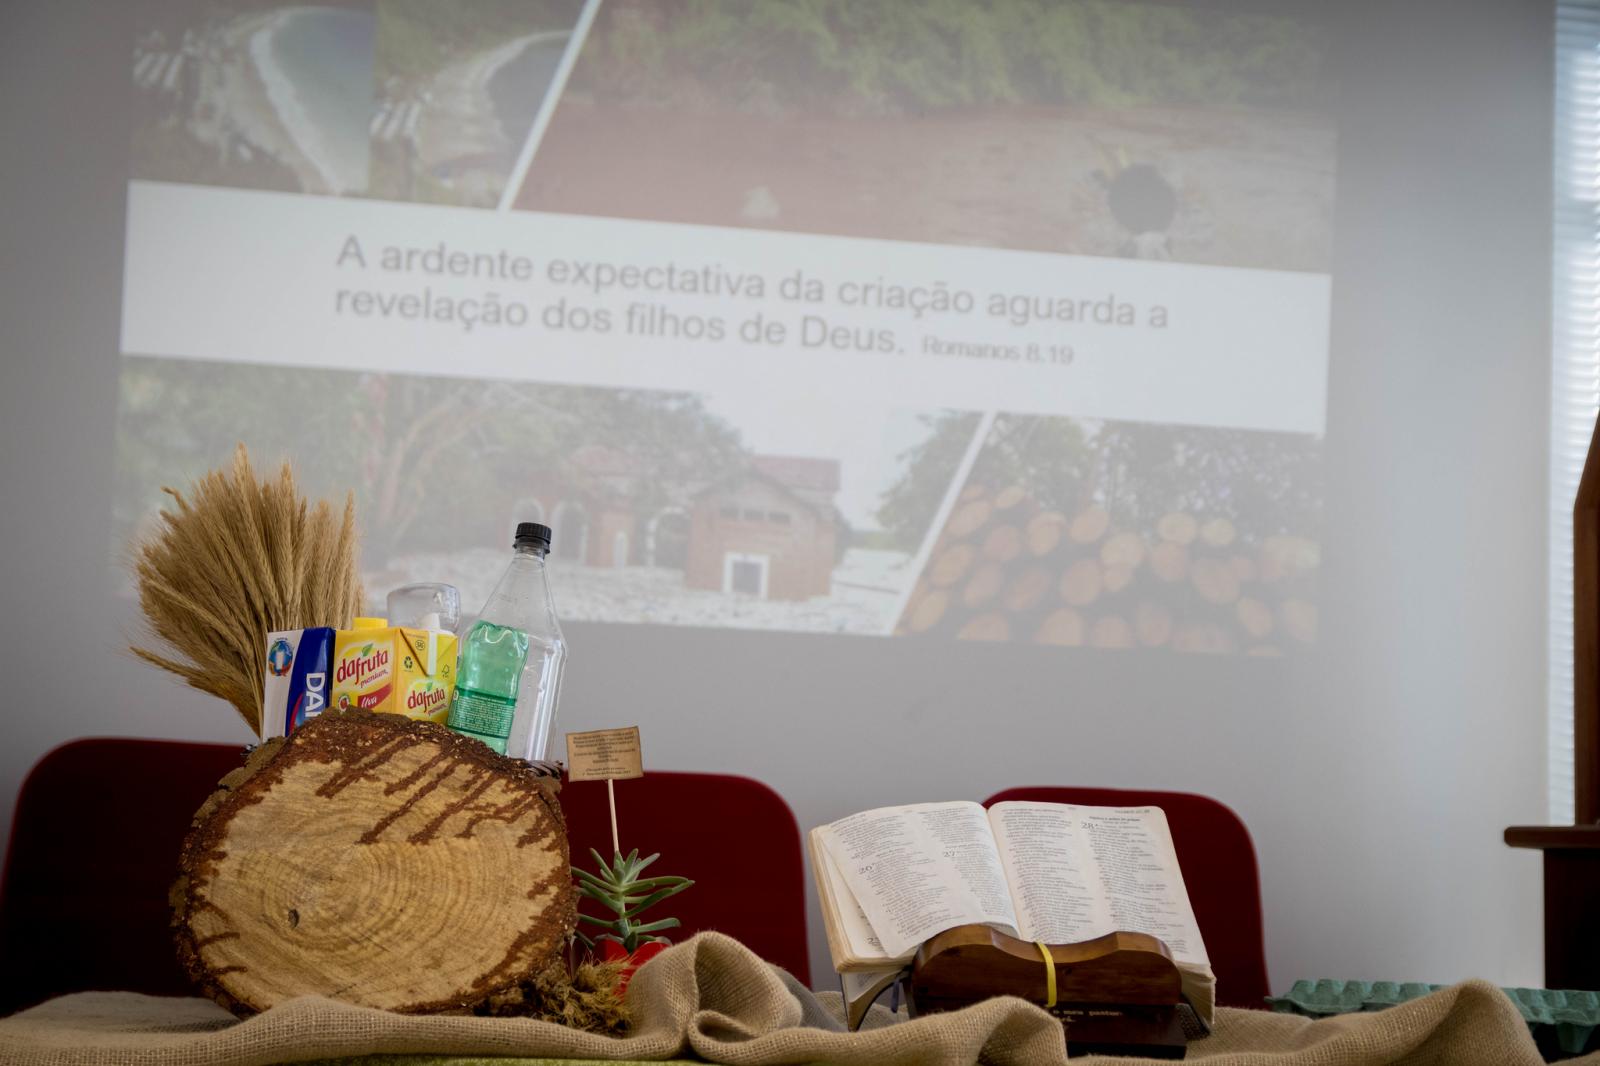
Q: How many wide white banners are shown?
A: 1